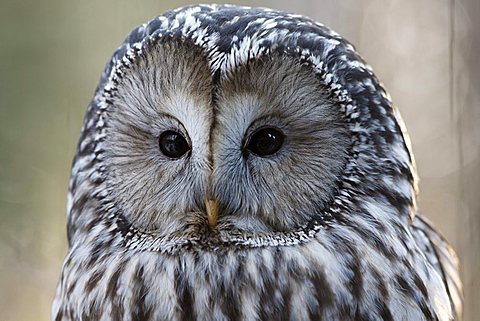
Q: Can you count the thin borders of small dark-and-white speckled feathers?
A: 1